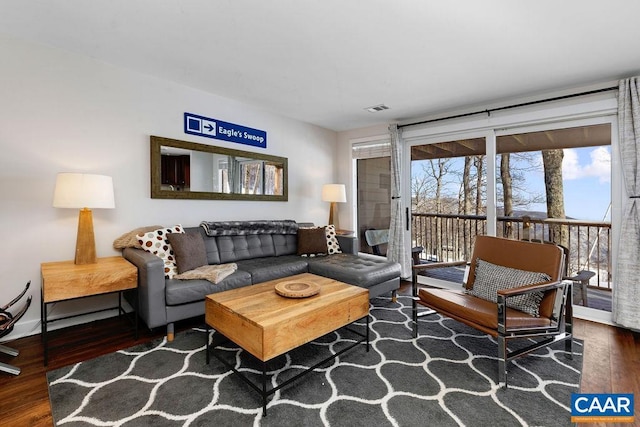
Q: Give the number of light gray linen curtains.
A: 2